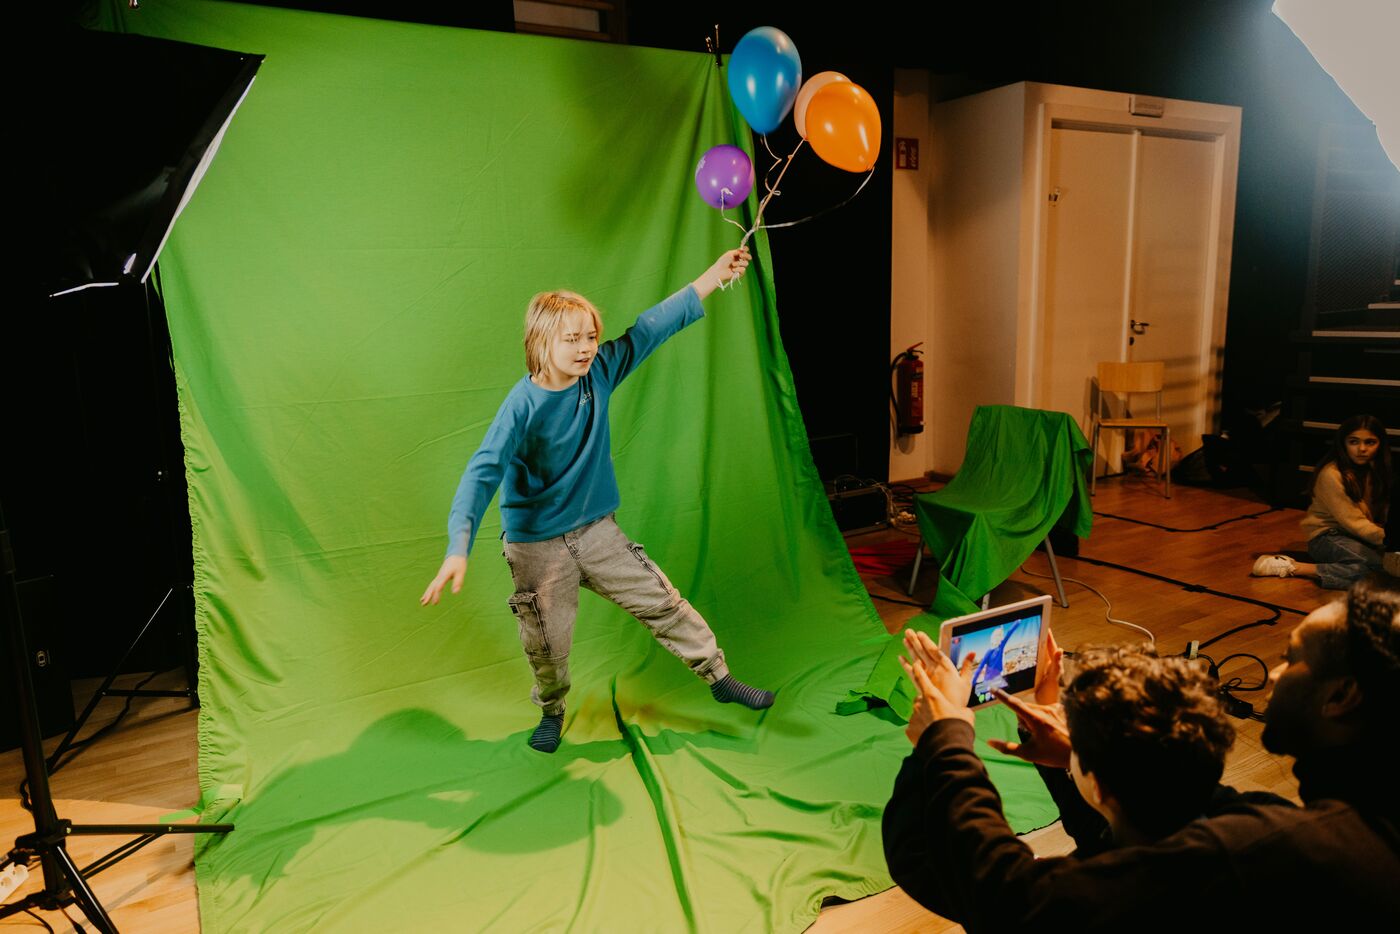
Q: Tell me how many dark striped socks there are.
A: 2